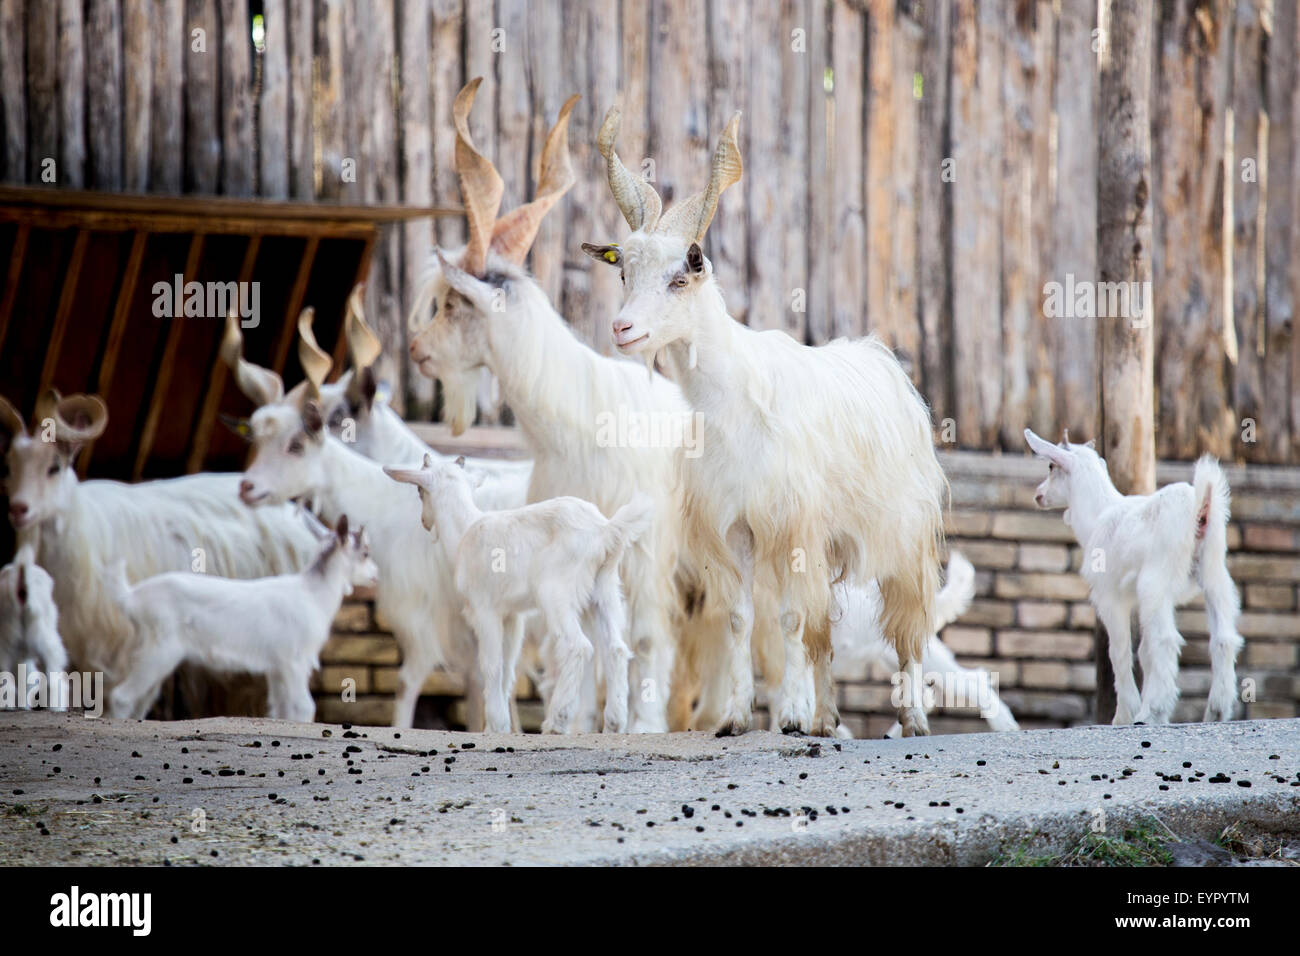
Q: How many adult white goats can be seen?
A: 5